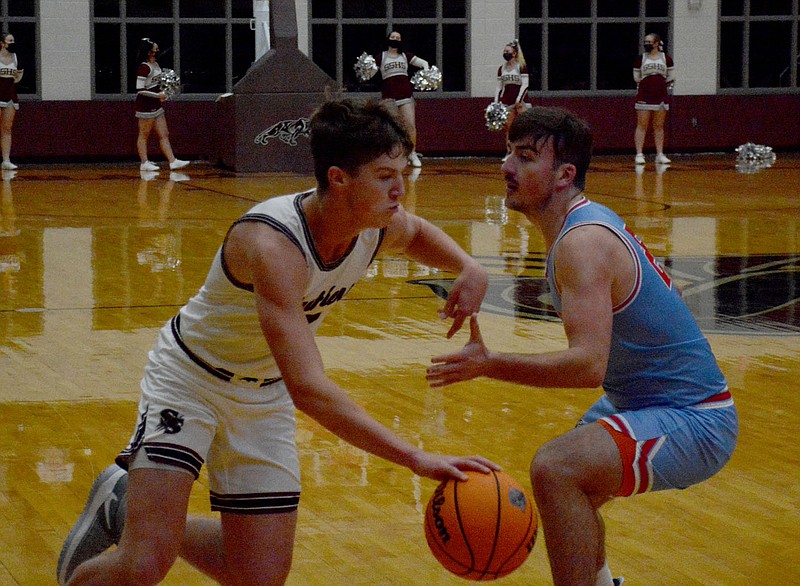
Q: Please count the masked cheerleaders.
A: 5